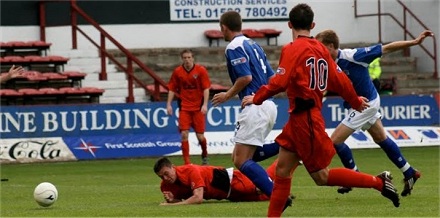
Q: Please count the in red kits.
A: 3